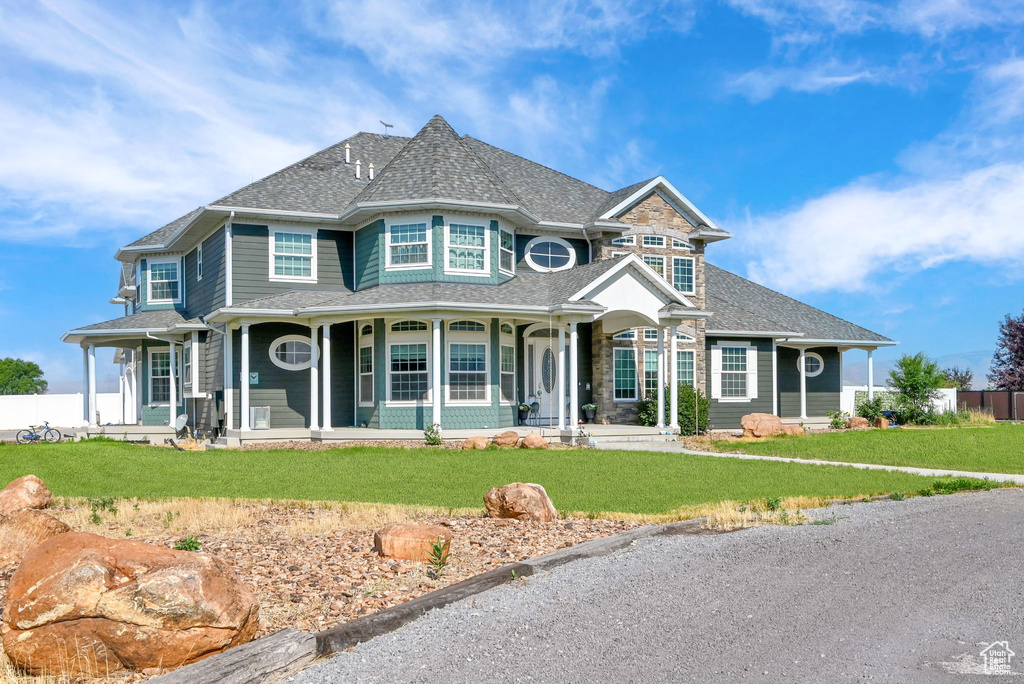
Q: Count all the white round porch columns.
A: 13